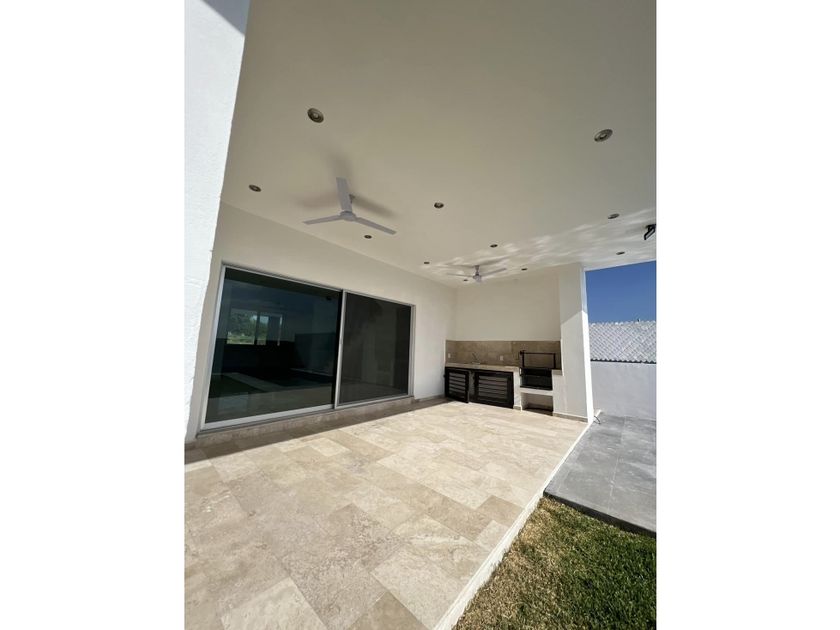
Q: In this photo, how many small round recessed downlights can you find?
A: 11